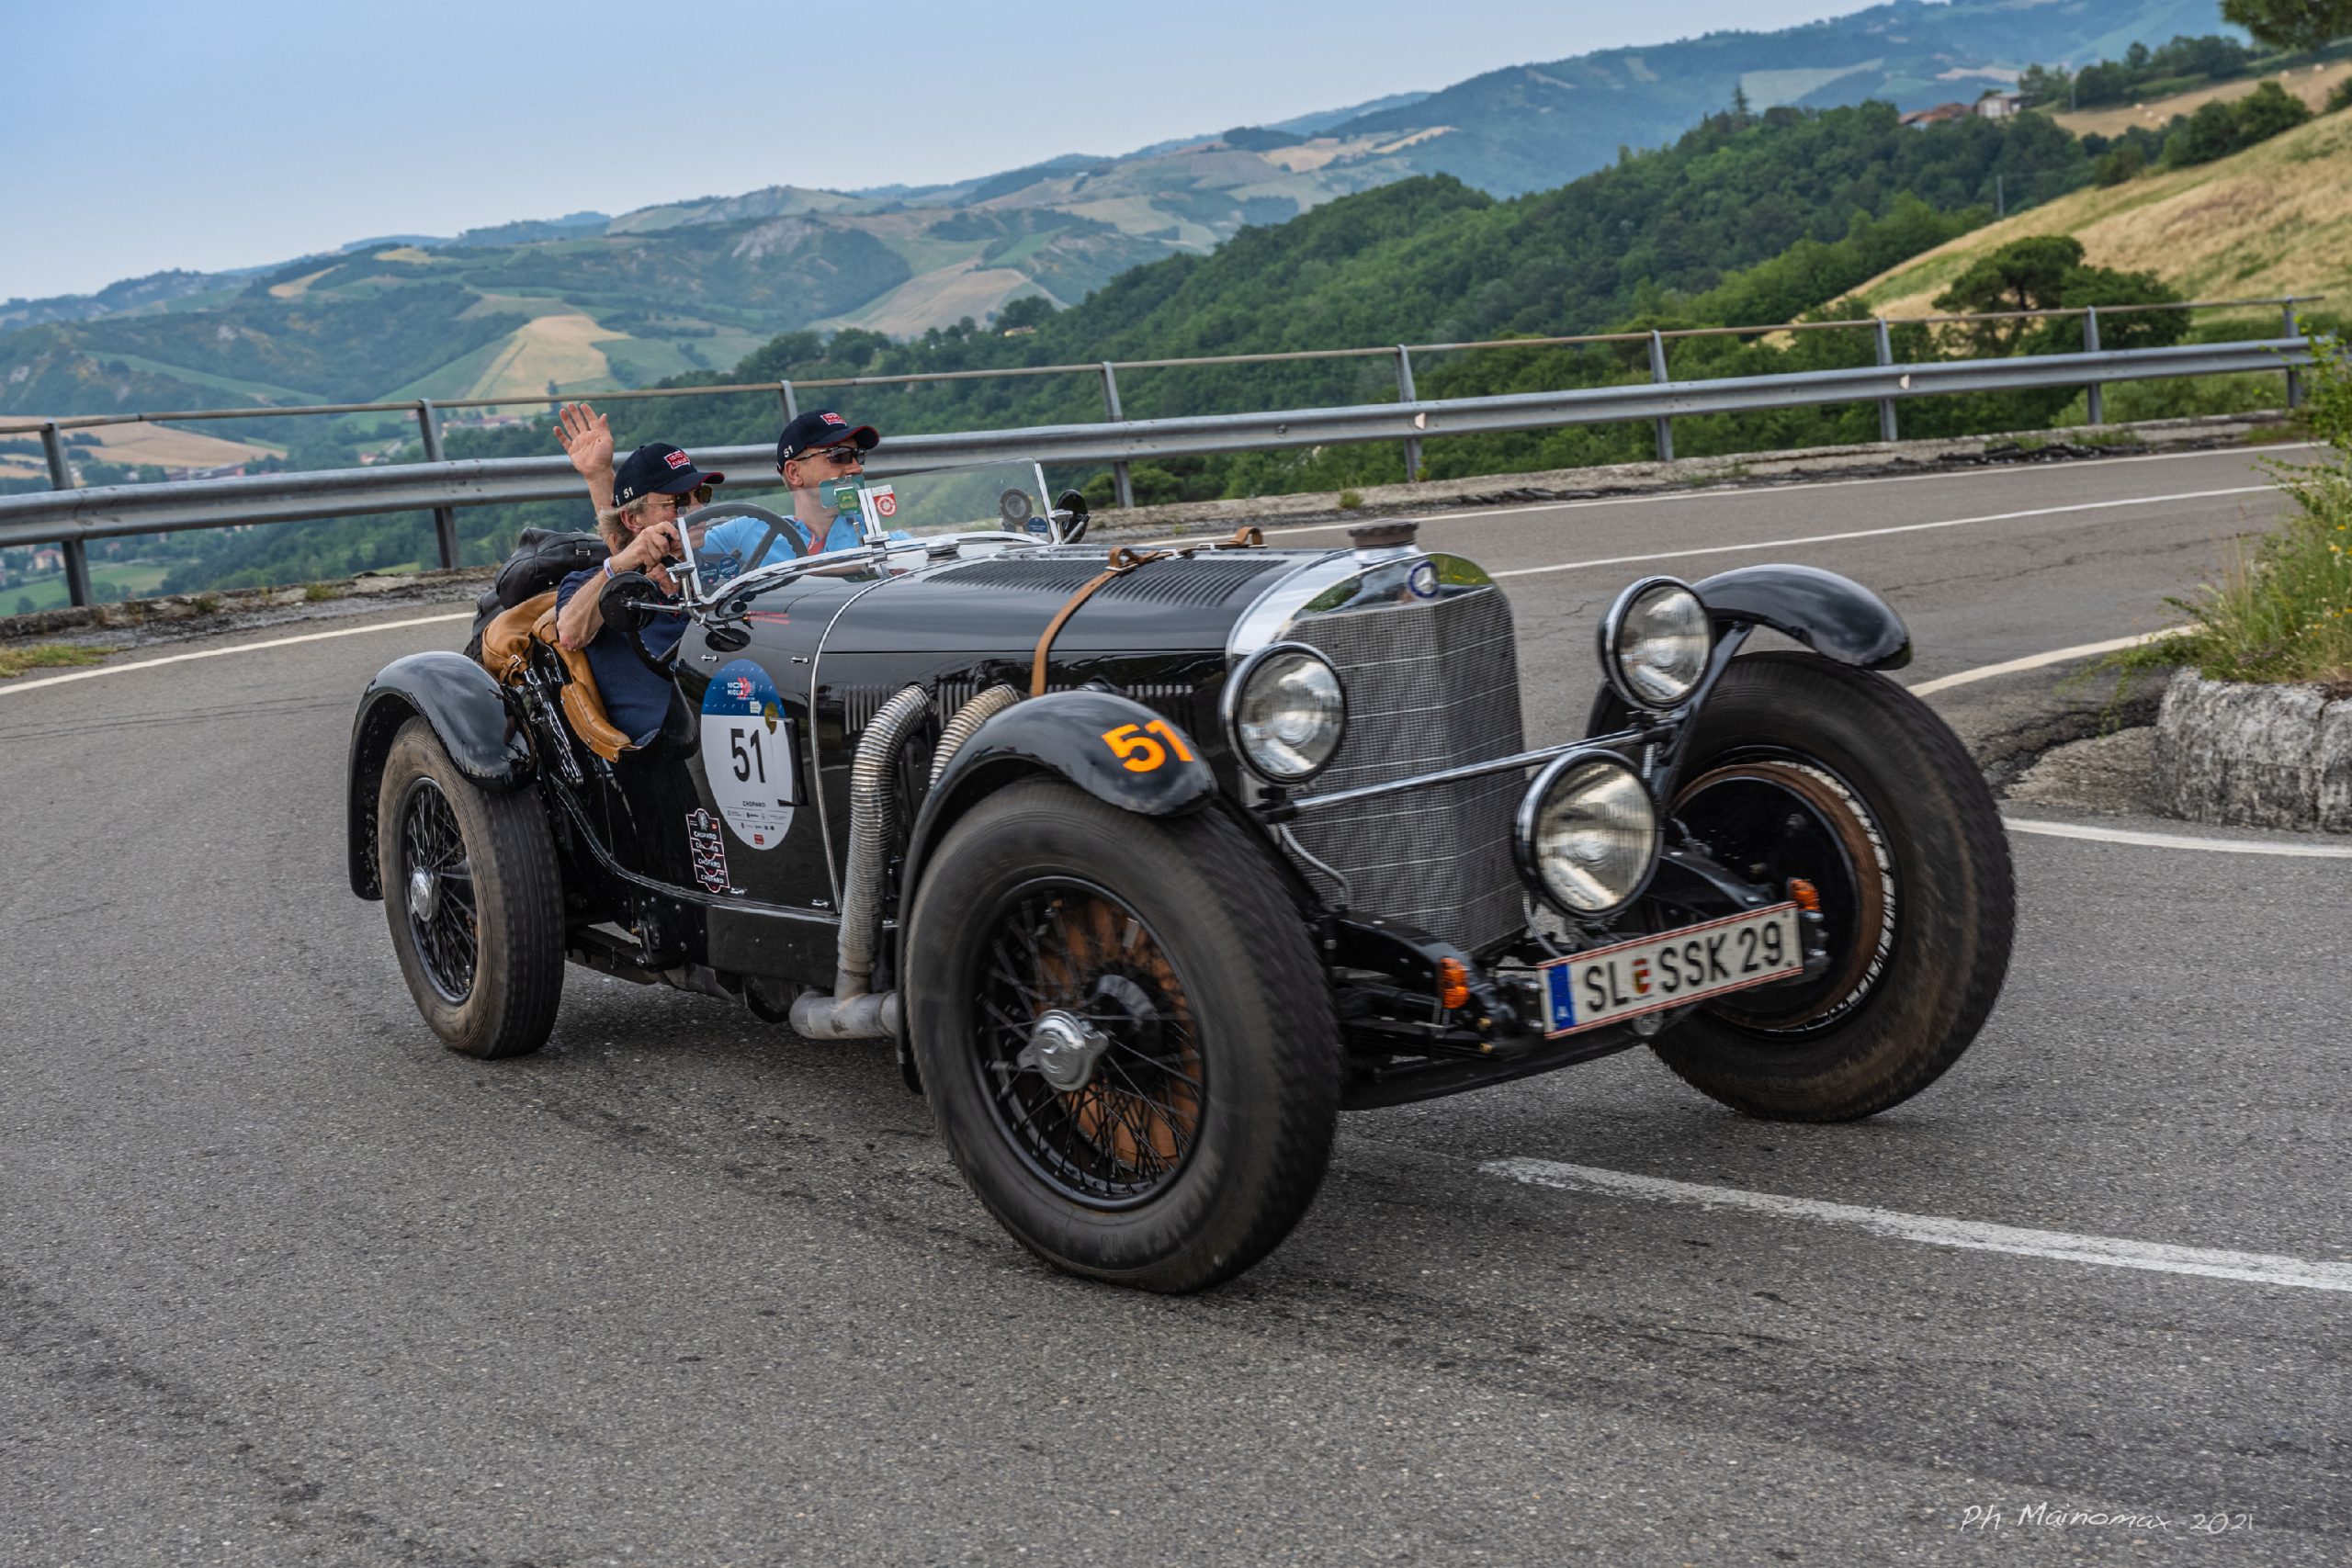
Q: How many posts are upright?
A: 9